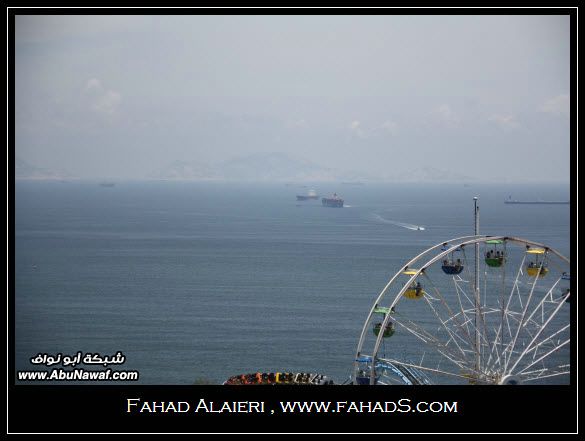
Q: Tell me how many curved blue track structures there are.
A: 1